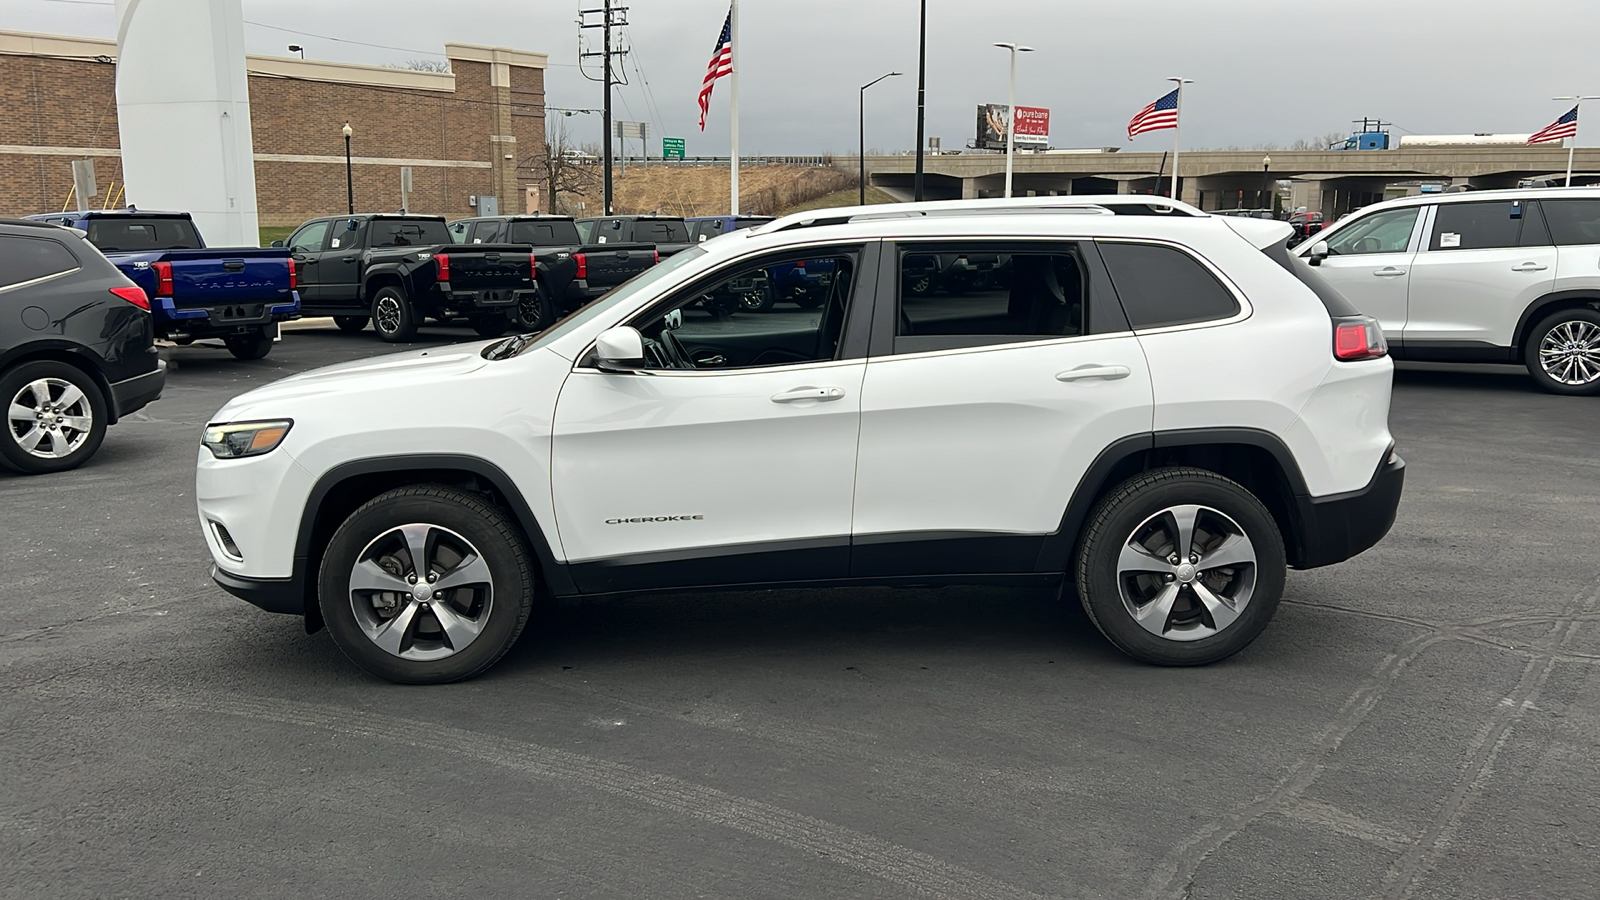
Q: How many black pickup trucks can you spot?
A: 3